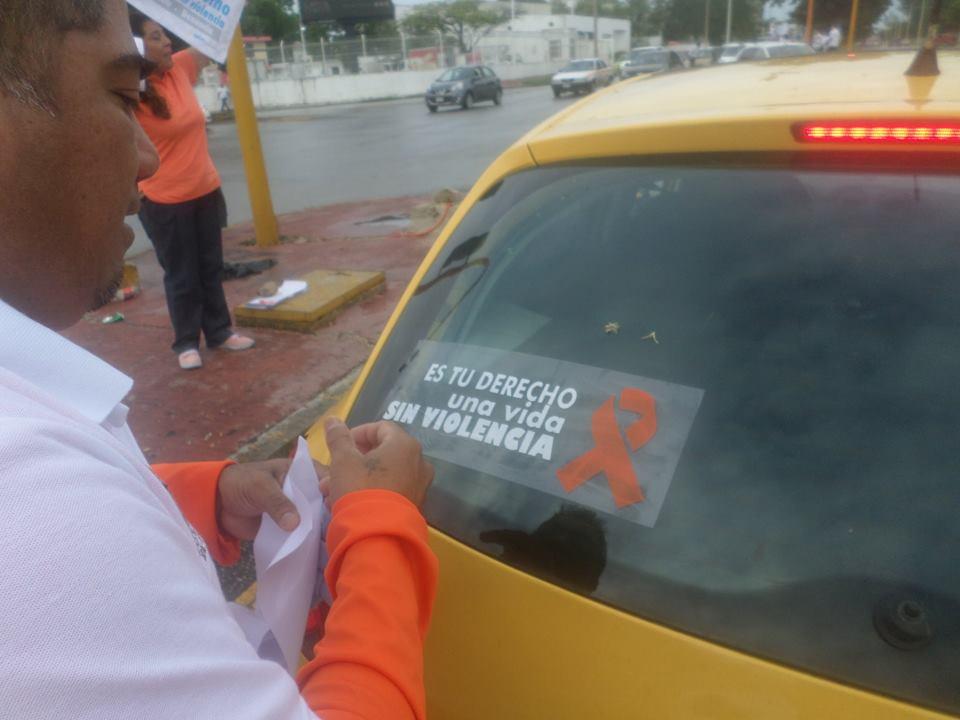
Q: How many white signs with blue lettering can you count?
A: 1